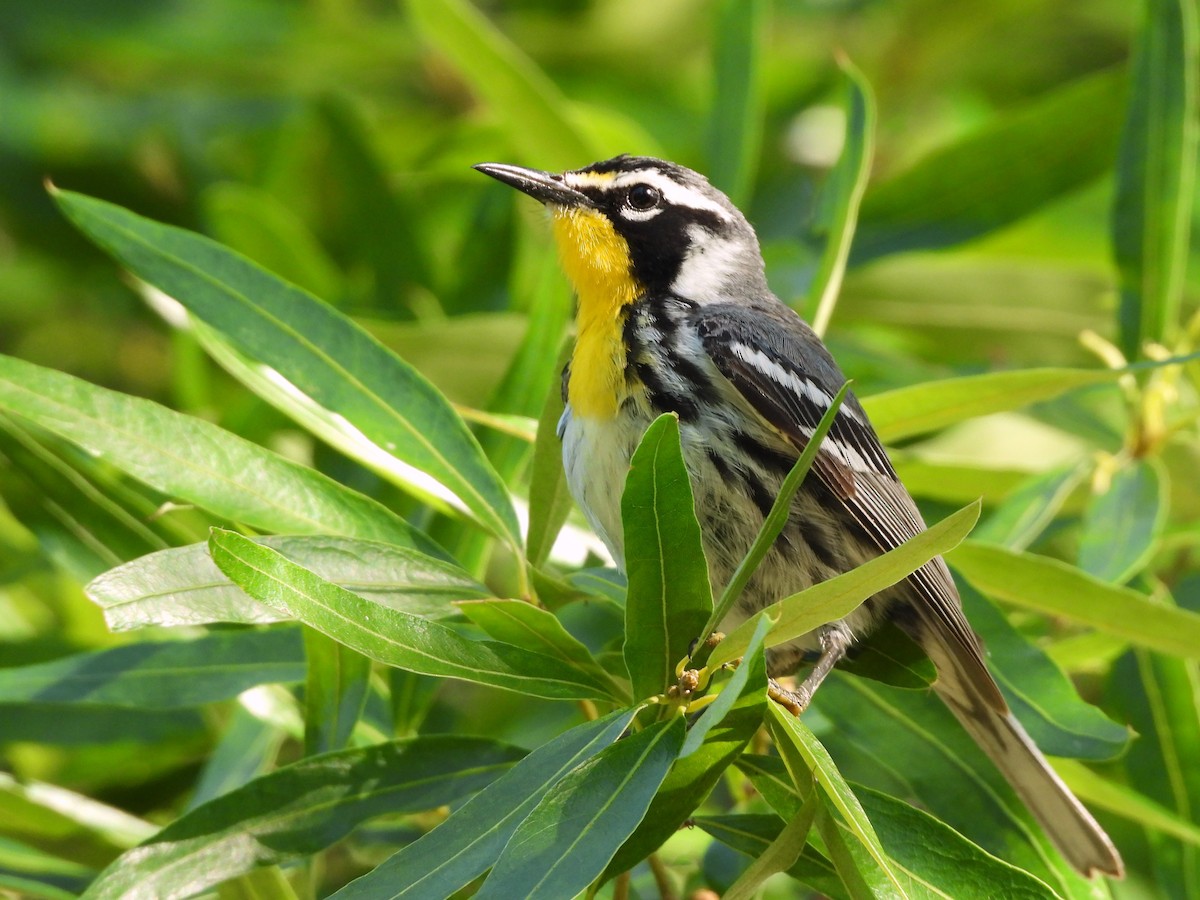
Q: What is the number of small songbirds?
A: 1